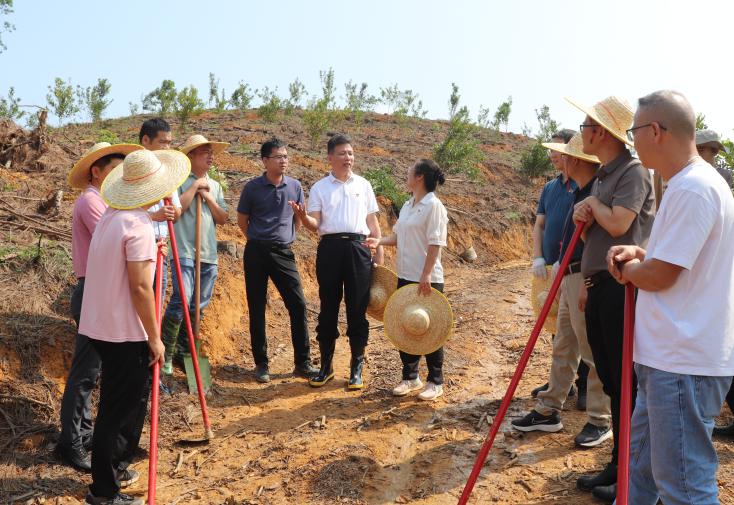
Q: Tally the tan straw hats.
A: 8